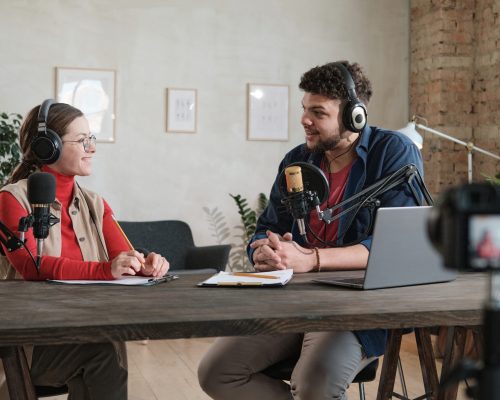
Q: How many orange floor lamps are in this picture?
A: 0